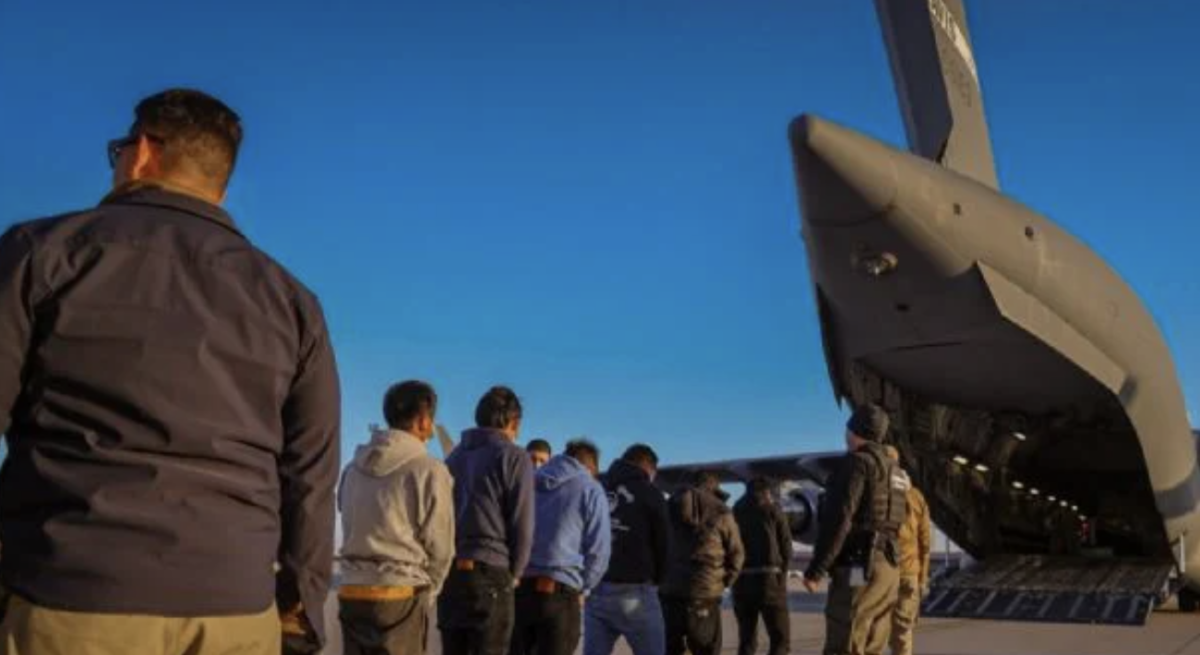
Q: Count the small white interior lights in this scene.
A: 9